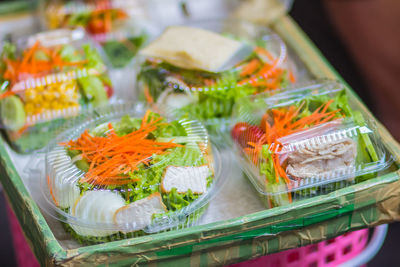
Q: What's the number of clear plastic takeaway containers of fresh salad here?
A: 5